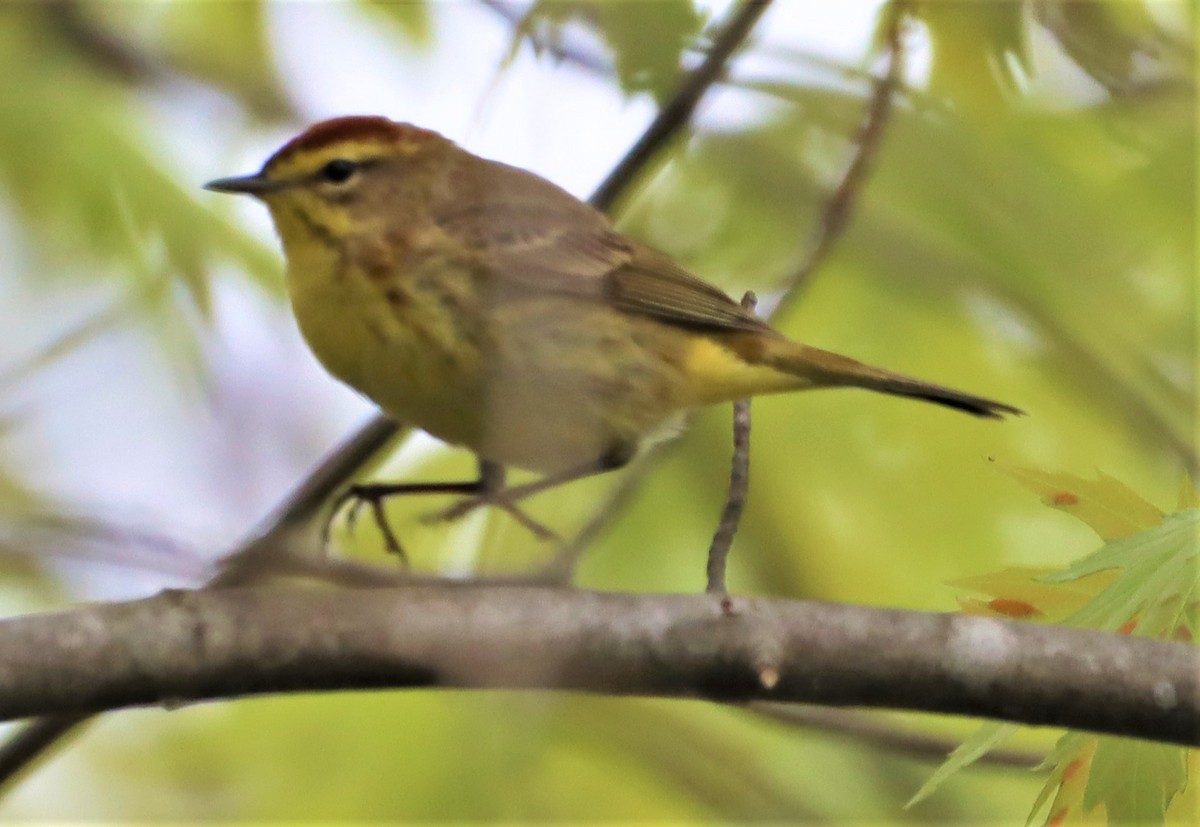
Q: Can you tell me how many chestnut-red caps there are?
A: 1